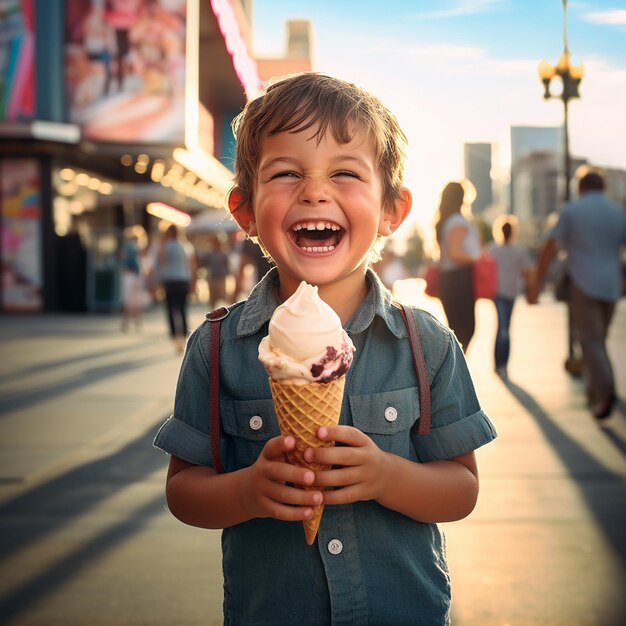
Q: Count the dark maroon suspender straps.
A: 2